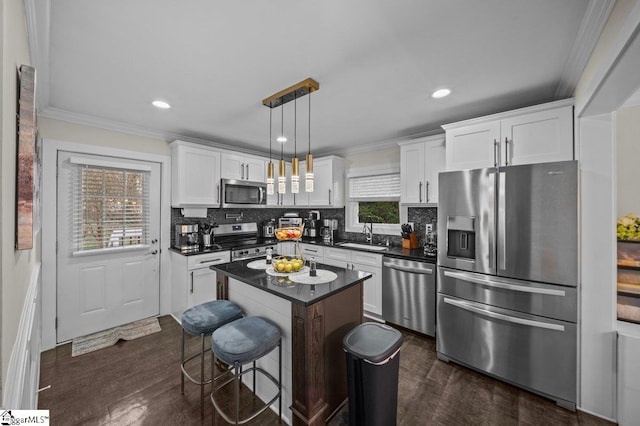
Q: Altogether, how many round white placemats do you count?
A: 3